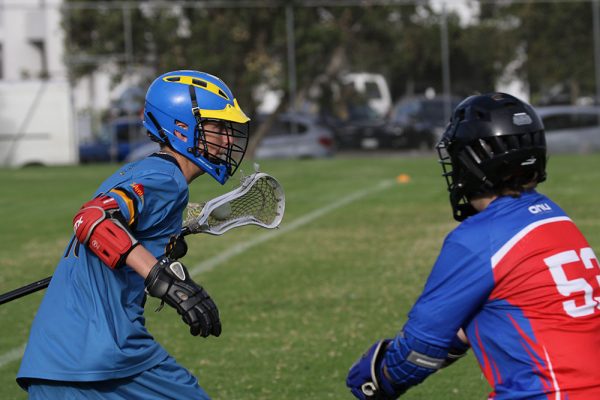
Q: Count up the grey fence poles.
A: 4